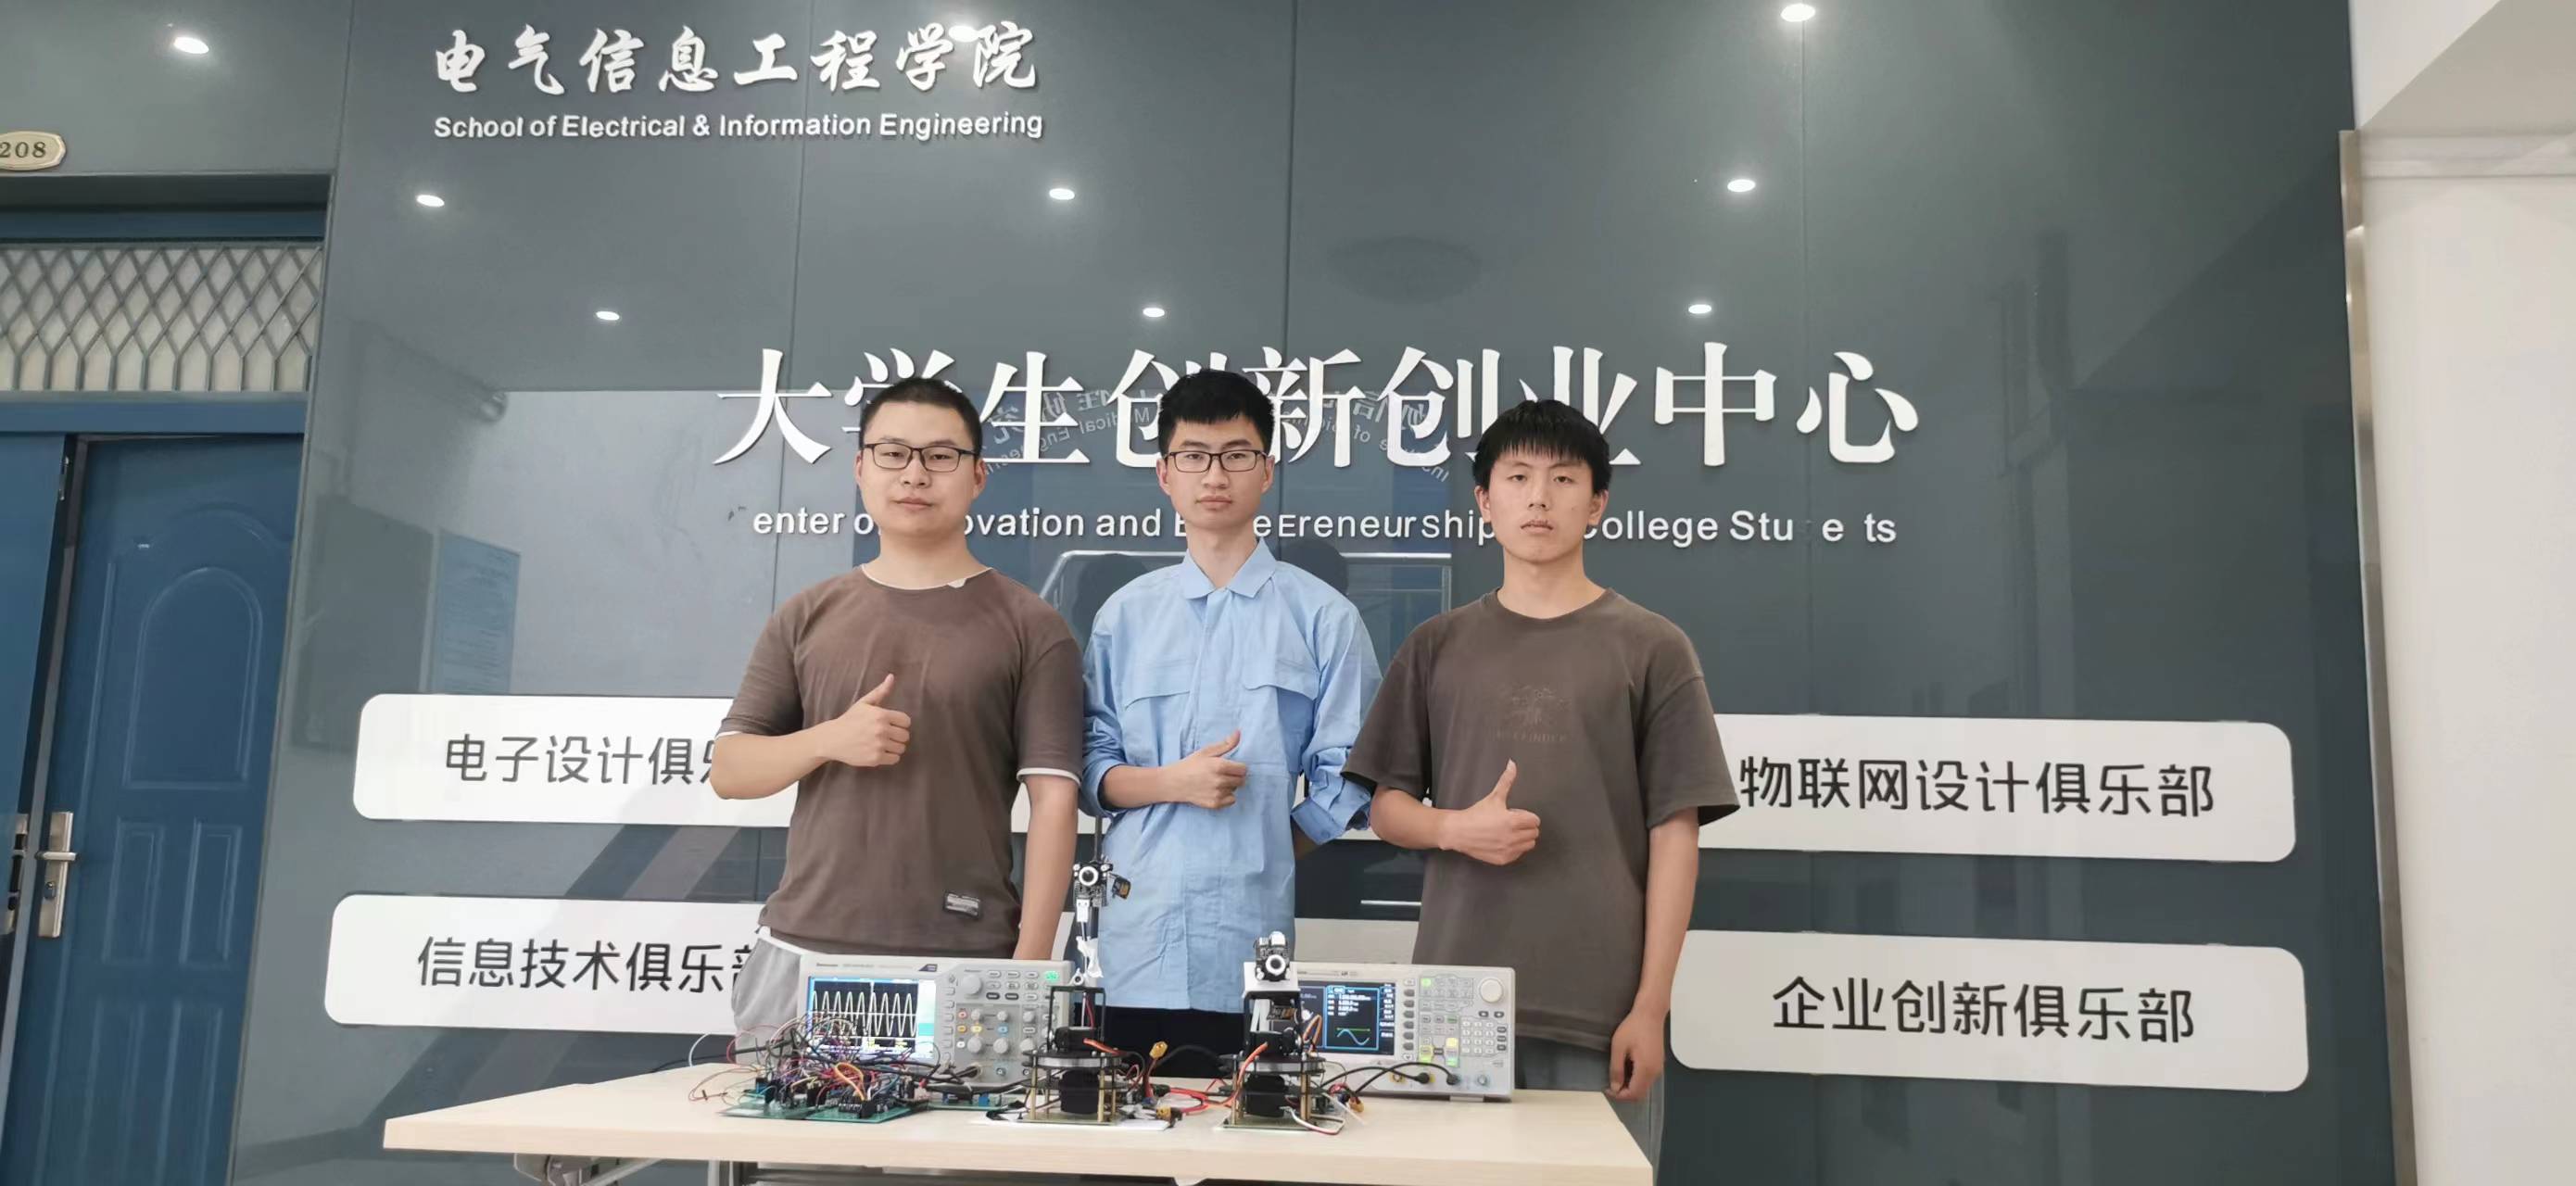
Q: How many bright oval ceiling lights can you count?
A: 9